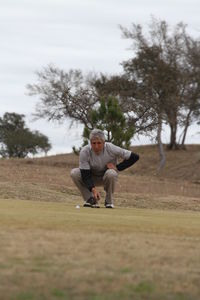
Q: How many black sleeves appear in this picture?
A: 2